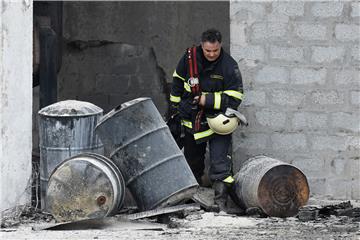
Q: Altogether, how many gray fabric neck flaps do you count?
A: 1